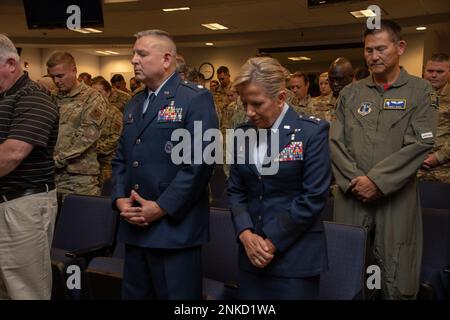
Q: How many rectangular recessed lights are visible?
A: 6